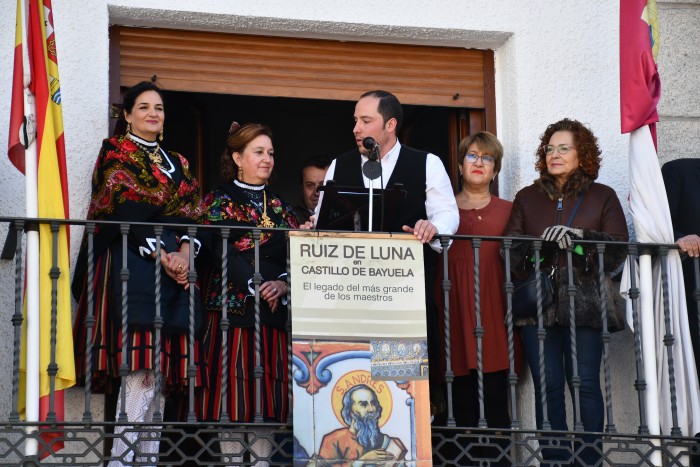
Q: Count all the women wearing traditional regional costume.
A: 2